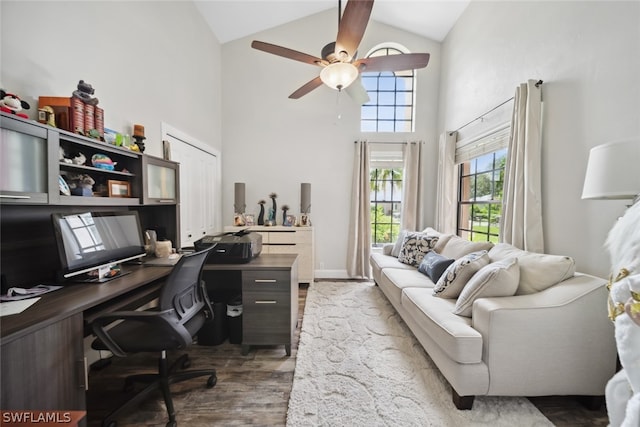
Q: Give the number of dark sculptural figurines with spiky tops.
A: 3